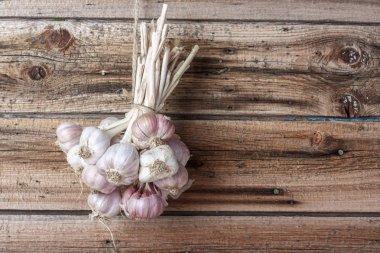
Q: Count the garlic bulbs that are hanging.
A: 12